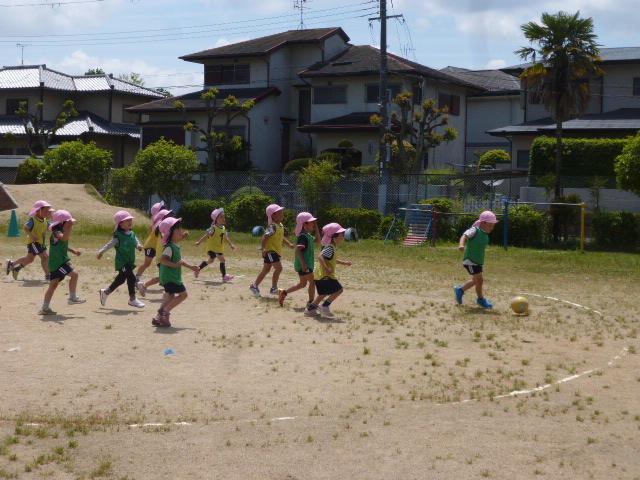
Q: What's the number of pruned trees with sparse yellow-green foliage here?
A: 3